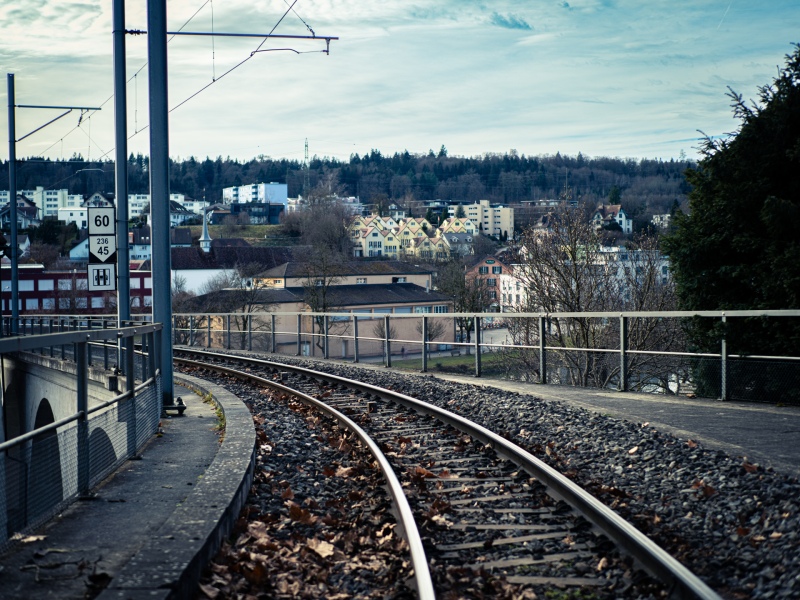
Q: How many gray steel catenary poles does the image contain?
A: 3